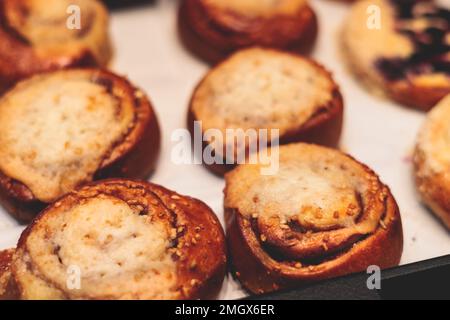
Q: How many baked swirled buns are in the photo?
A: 6